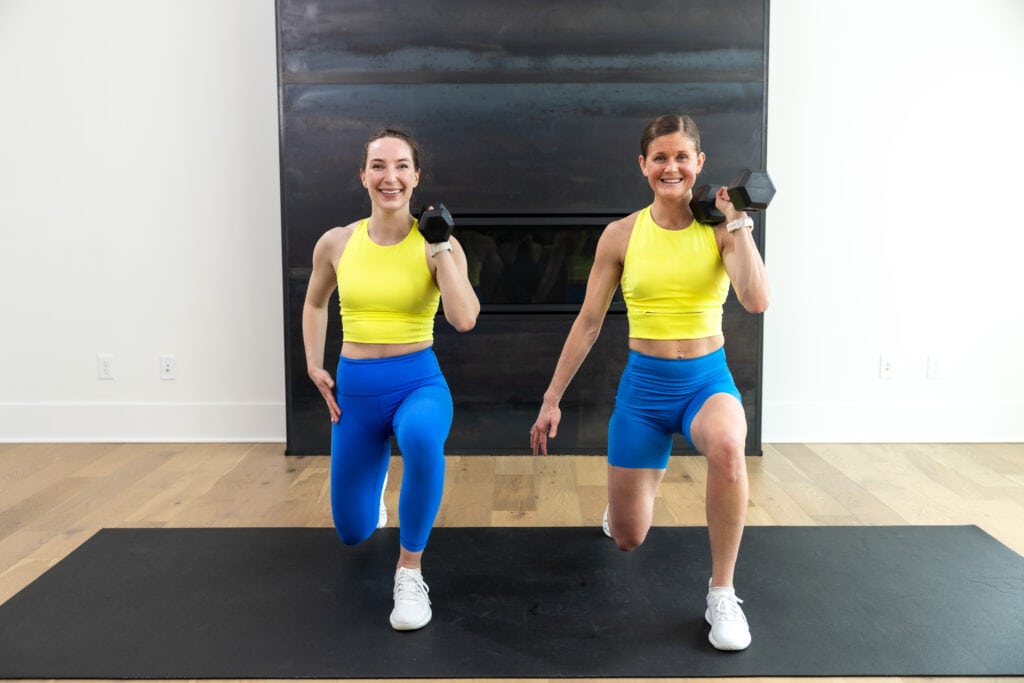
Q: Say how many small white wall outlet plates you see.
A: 4